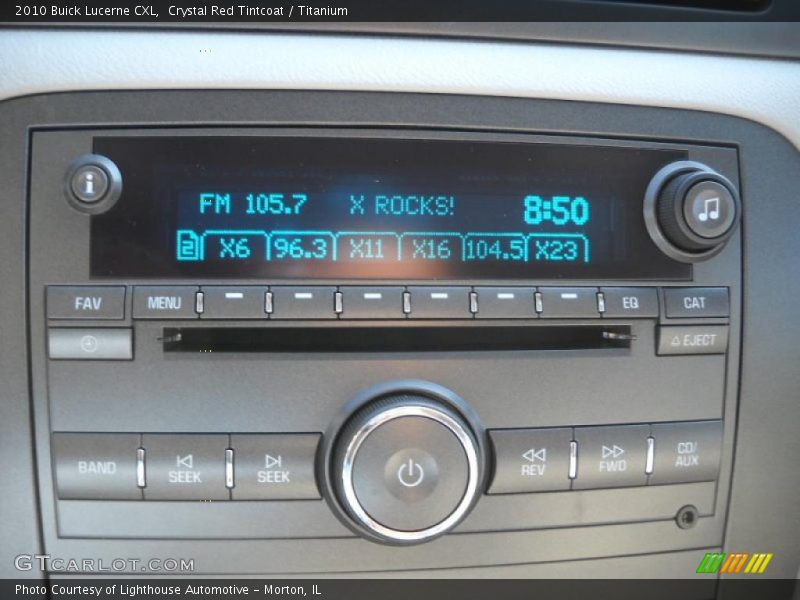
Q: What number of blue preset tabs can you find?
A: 6